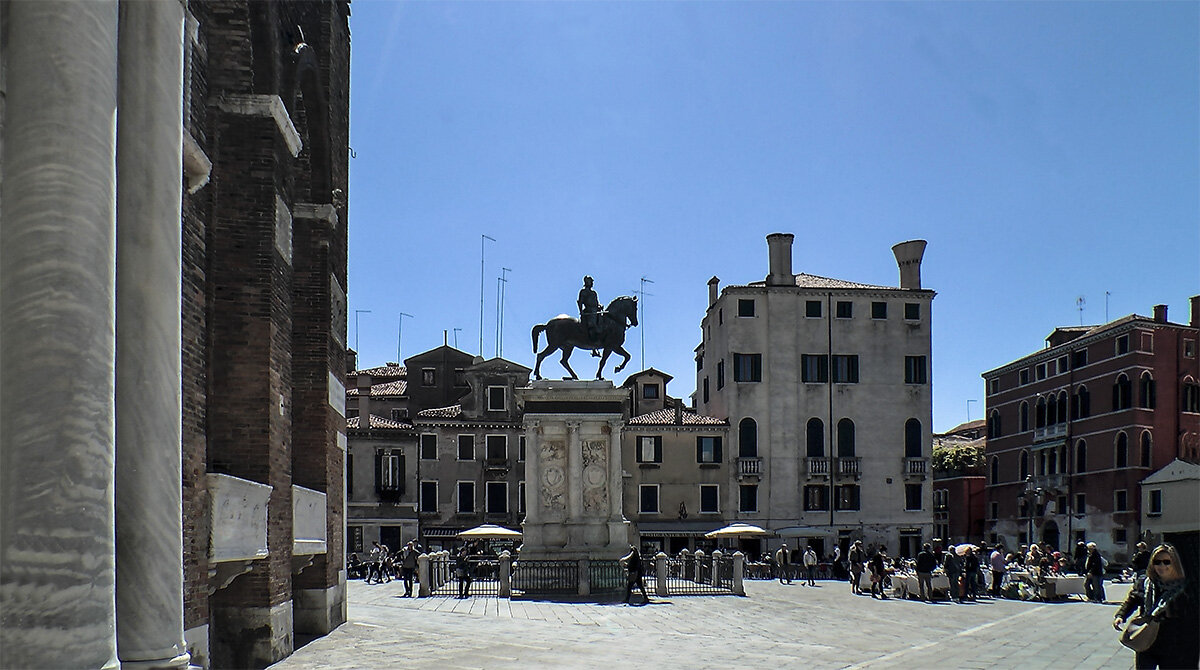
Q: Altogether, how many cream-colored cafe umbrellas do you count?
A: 2